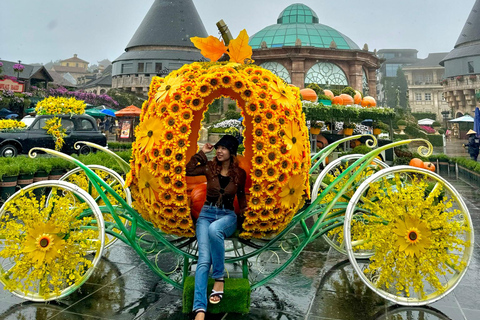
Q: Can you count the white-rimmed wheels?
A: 4